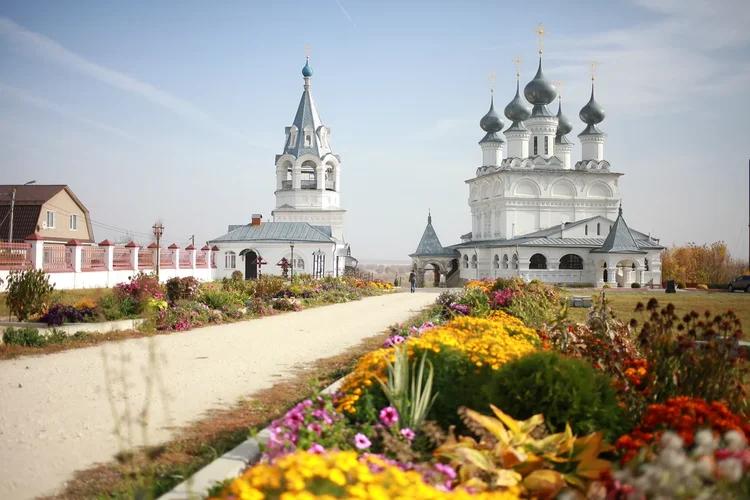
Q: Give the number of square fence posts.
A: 9